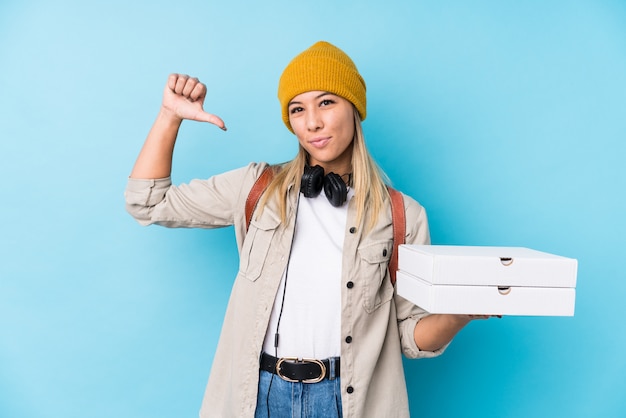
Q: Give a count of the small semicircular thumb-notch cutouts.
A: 2